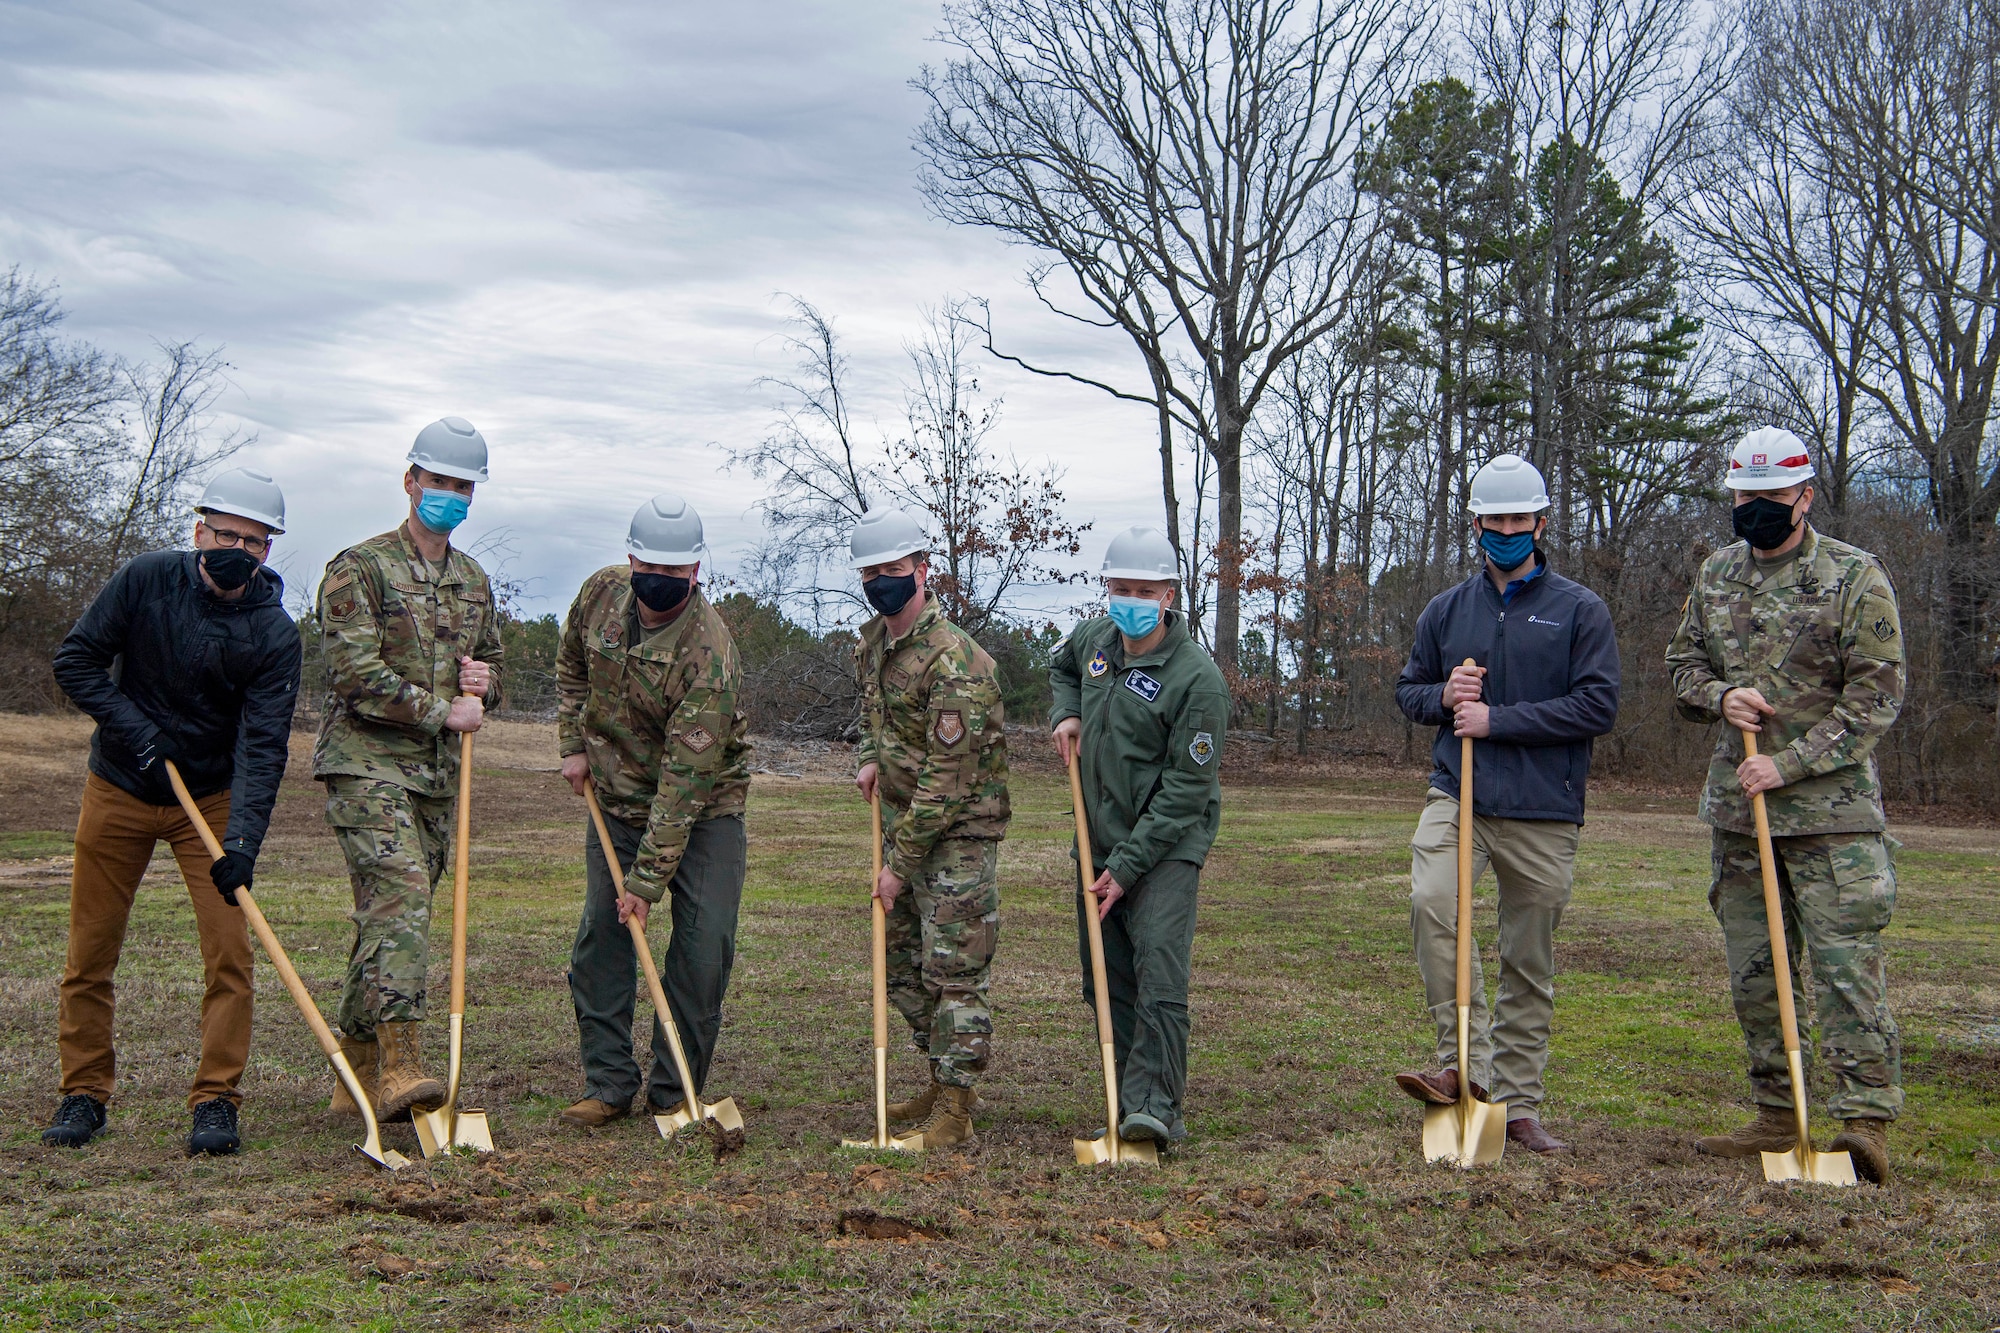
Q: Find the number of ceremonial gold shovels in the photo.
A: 7